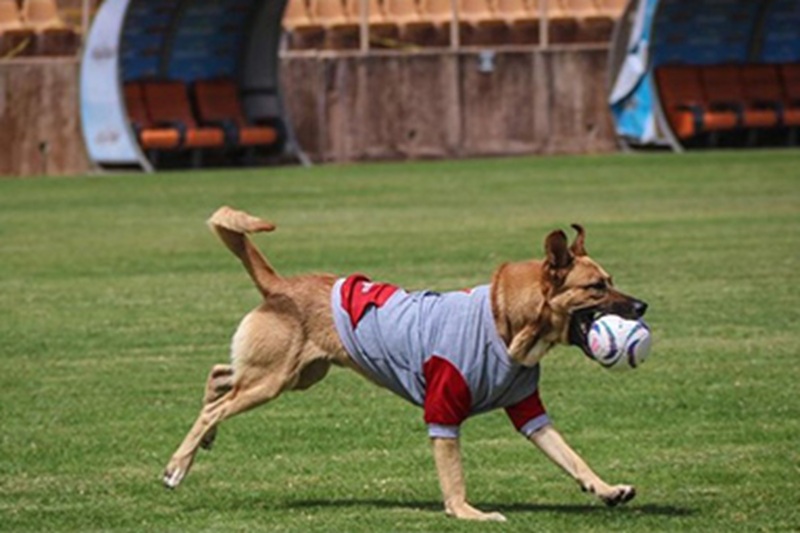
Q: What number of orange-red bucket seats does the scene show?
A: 7